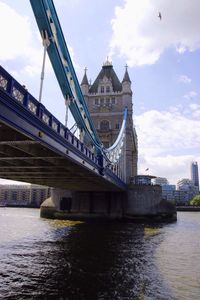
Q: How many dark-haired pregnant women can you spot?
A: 0